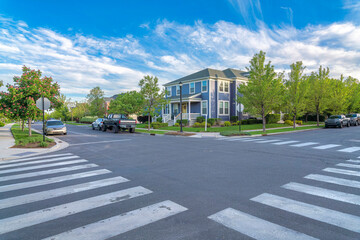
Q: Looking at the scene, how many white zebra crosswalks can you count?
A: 3